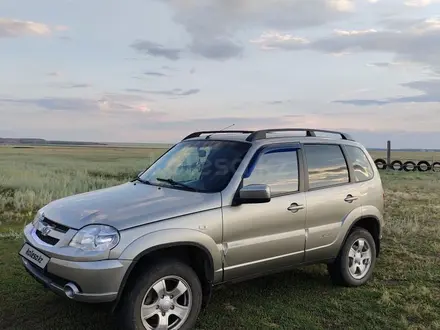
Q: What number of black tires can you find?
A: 7